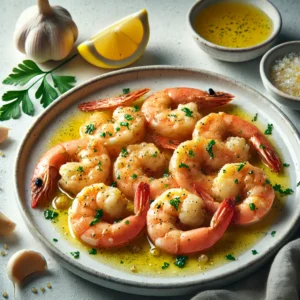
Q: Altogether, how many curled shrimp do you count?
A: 9